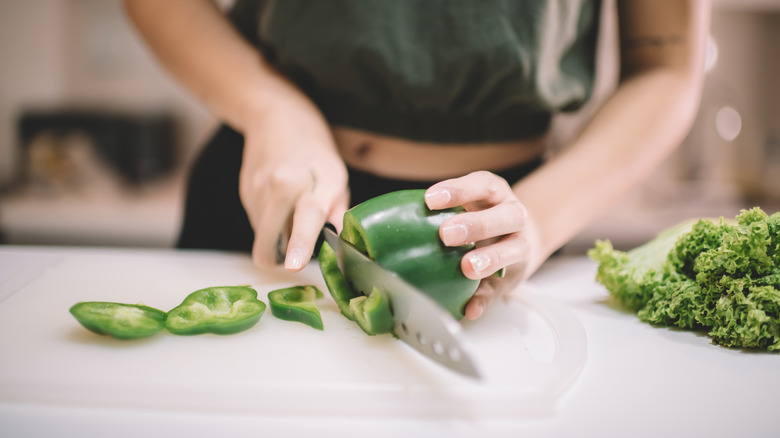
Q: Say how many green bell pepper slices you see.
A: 4